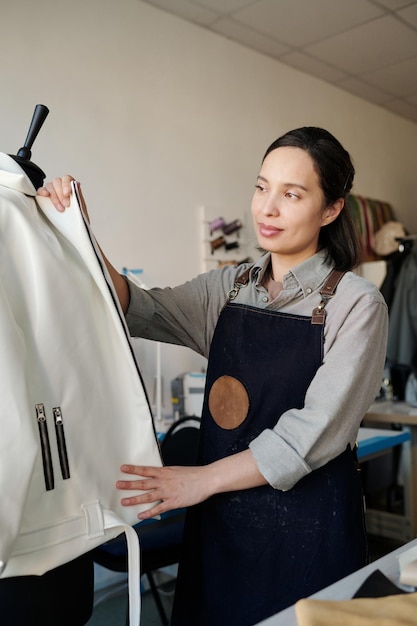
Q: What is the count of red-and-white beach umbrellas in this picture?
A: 0